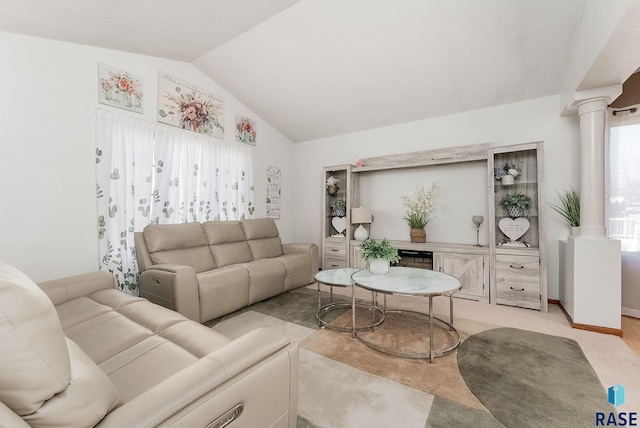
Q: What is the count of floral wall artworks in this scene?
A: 3